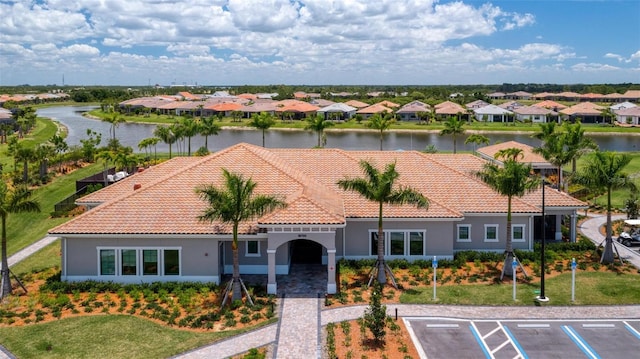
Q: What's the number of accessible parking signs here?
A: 3